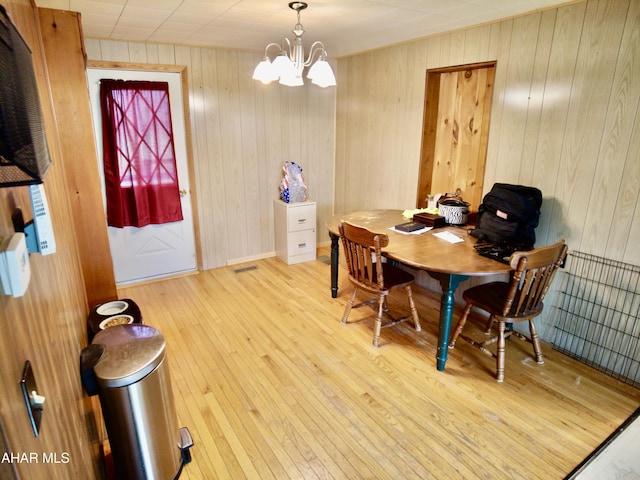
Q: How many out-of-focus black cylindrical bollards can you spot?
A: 0